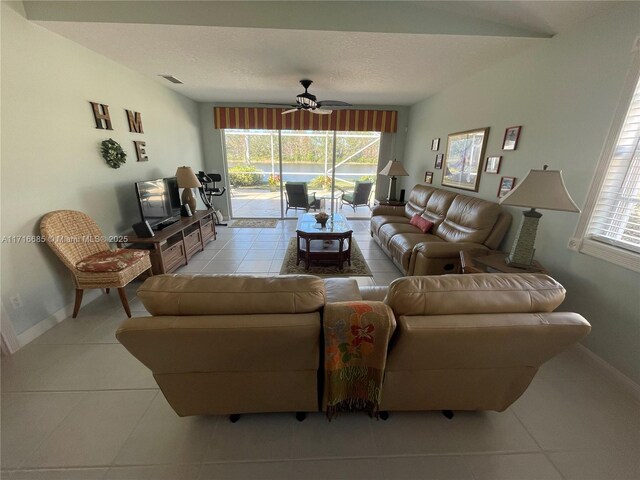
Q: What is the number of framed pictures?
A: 7